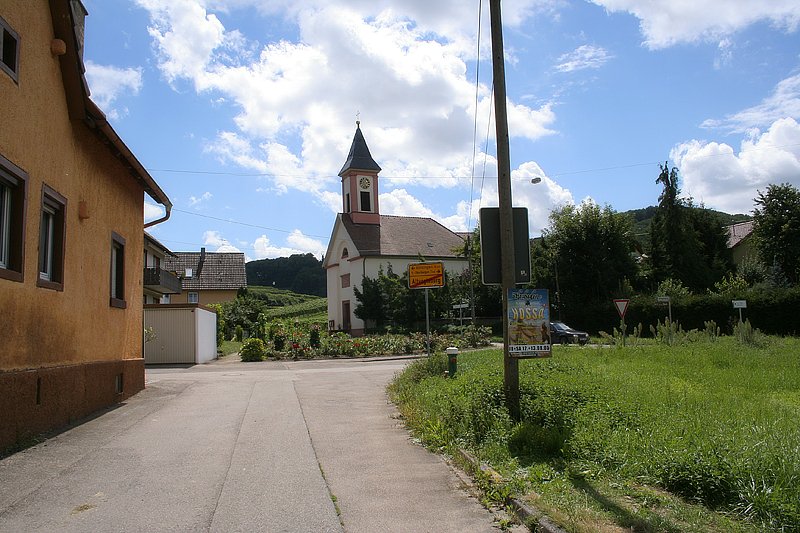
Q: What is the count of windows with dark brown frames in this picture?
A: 4